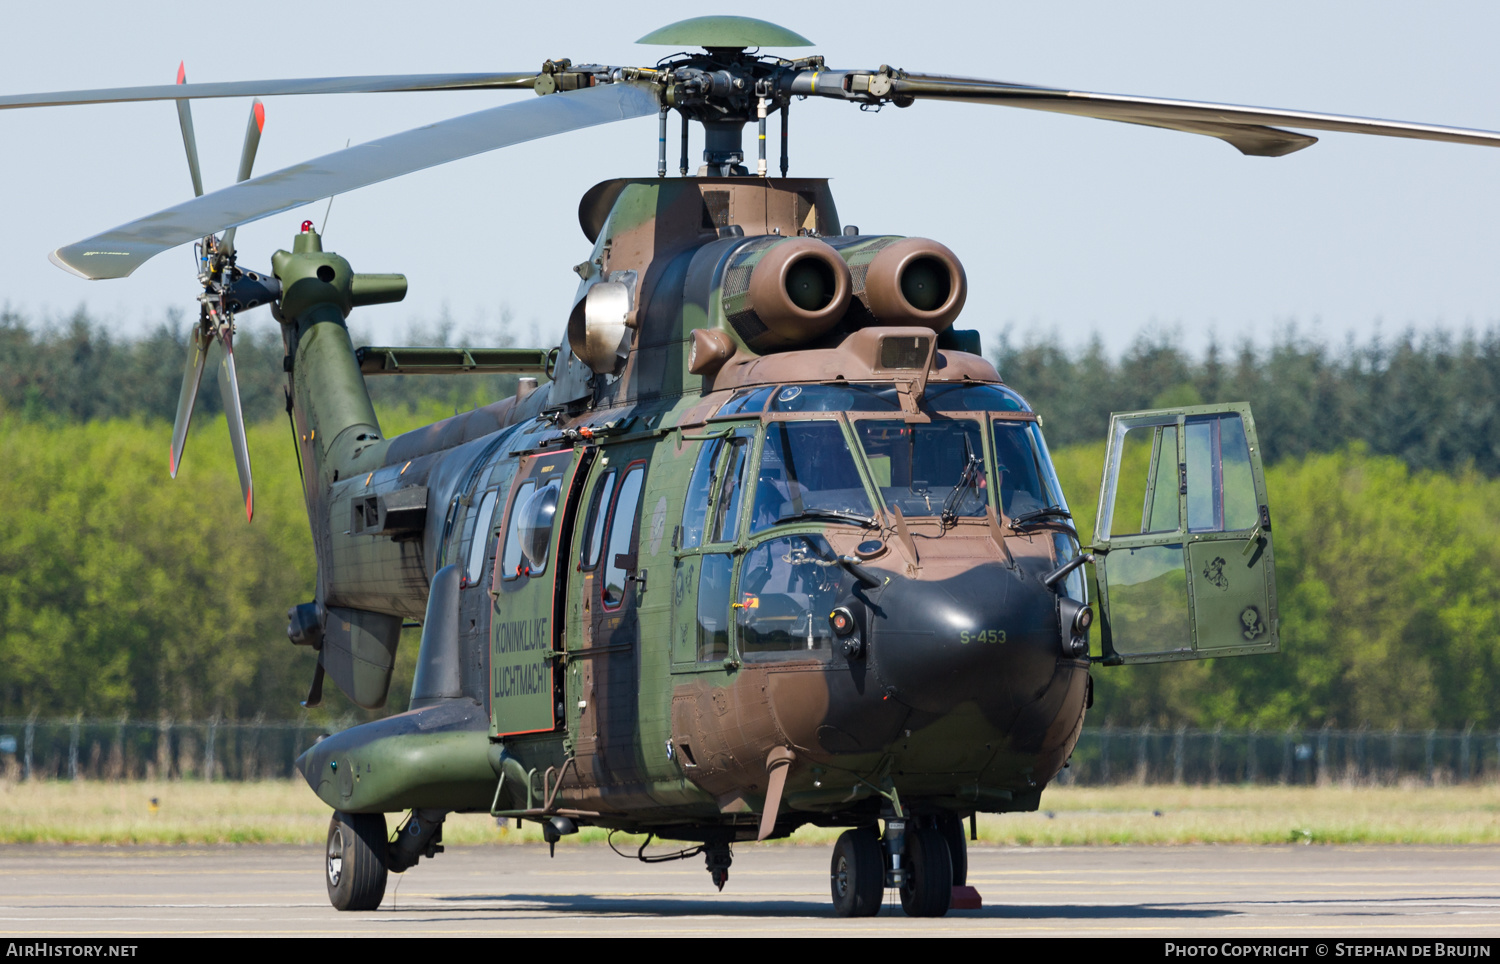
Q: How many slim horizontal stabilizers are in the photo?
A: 1